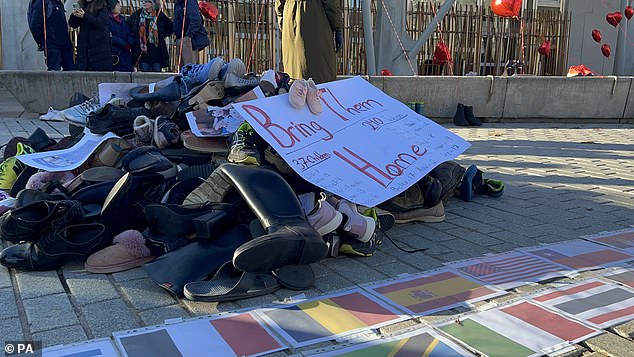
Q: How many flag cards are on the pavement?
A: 11